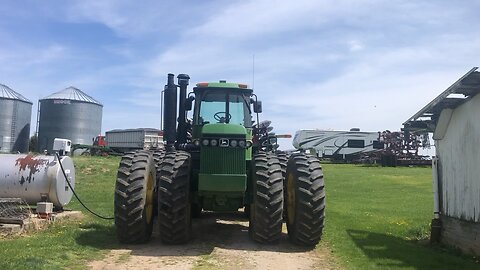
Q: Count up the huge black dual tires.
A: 4